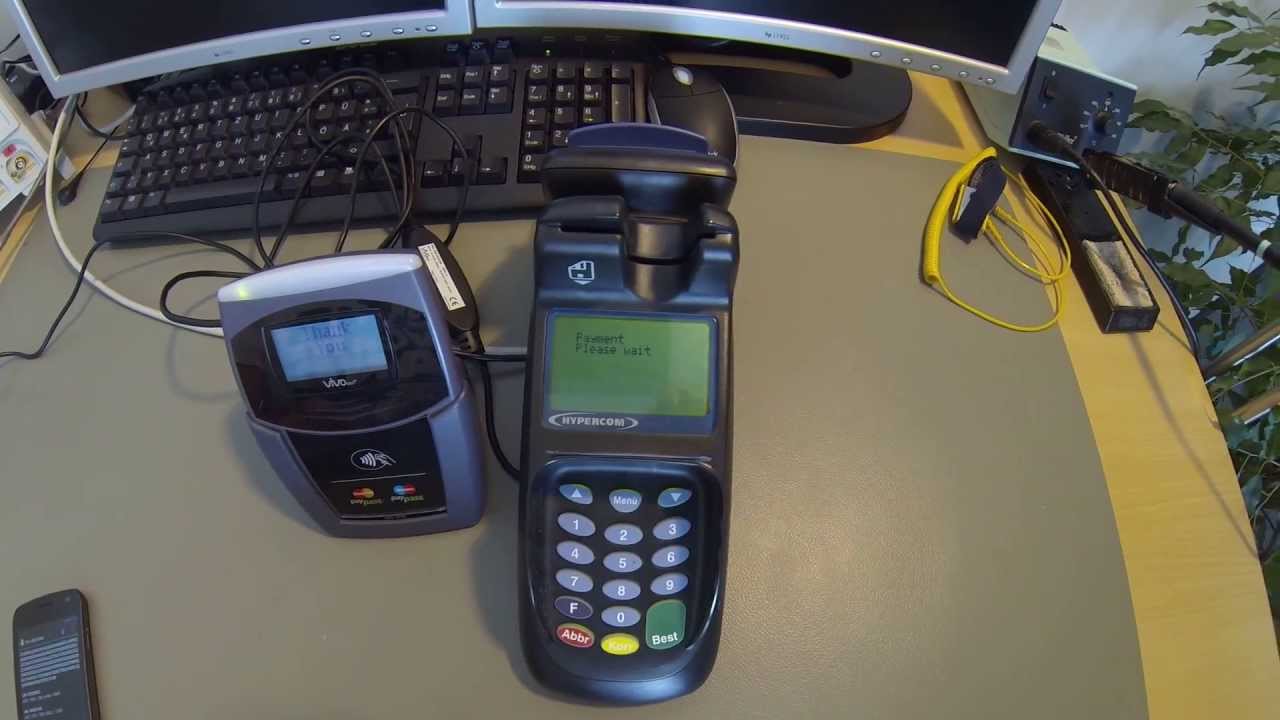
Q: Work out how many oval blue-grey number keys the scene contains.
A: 10